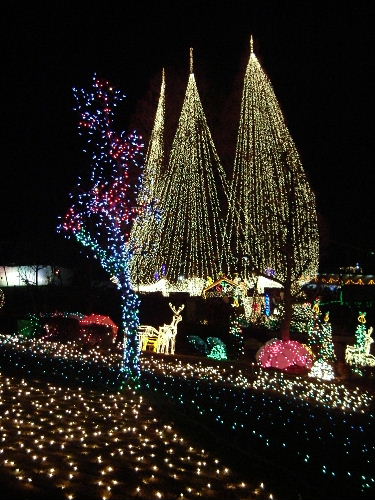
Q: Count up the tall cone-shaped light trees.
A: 3